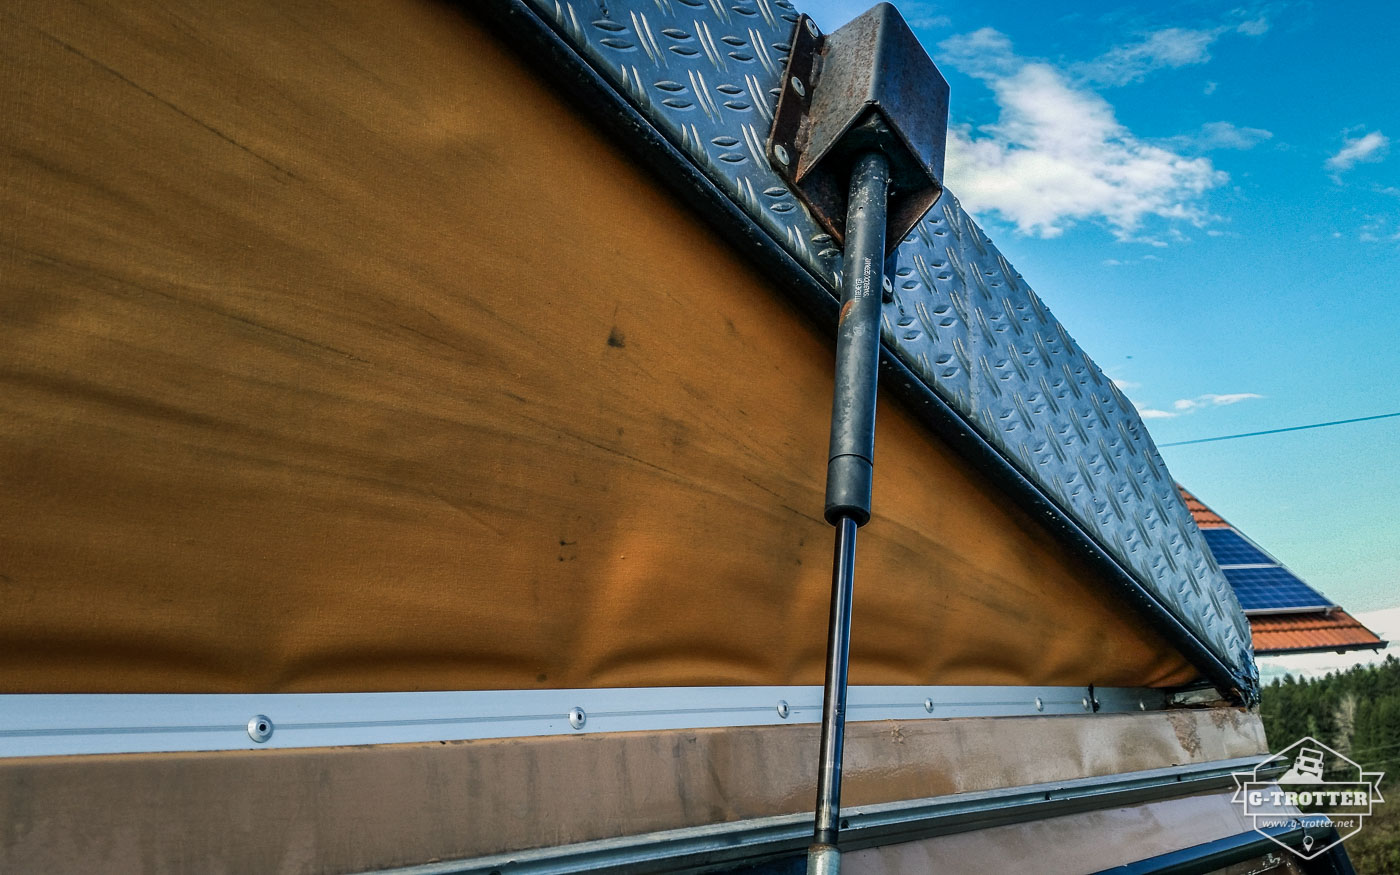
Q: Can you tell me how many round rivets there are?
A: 12